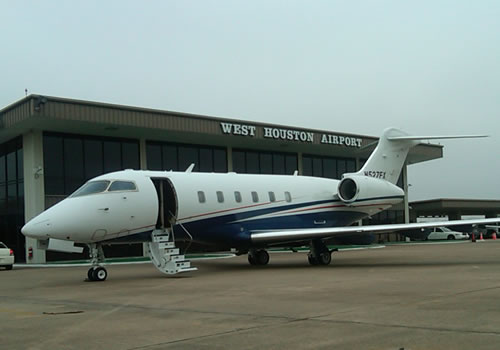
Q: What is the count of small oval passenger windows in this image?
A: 6